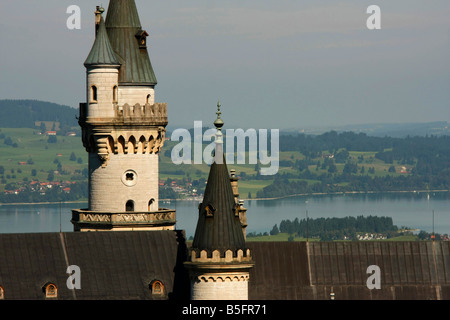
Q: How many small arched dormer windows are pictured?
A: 3